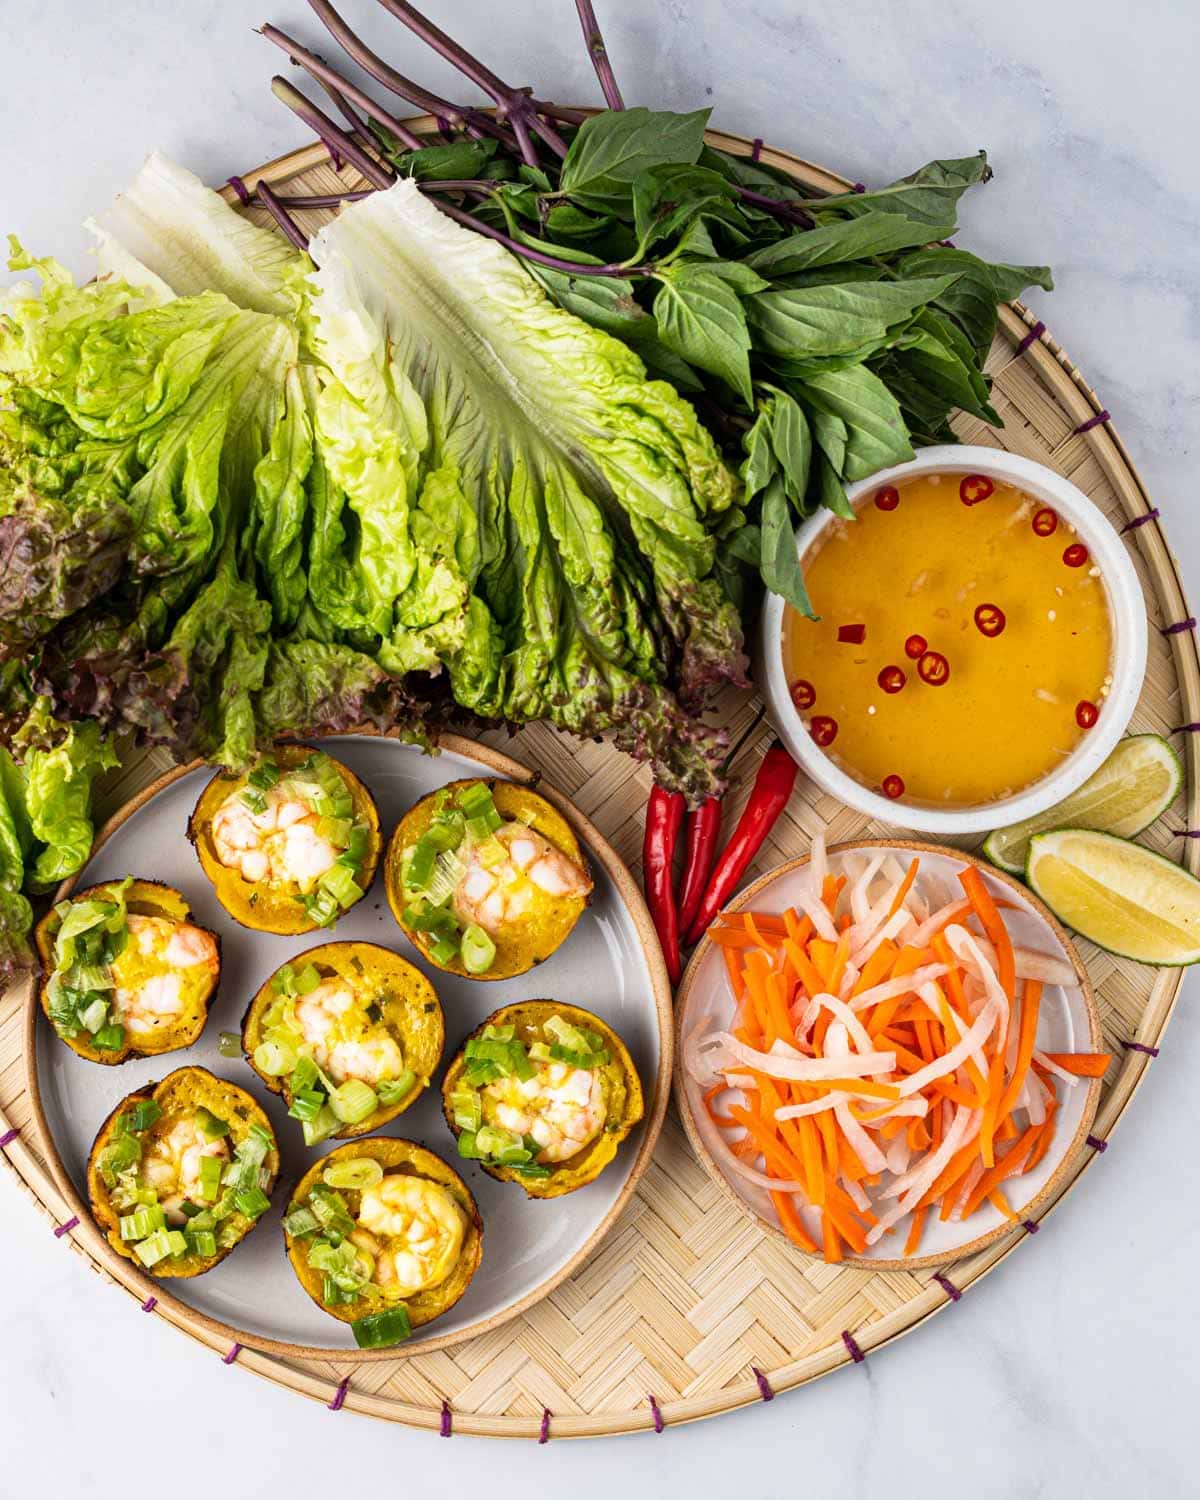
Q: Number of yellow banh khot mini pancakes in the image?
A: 7